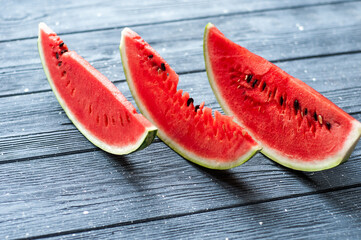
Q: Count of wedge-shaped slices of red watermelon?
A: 3